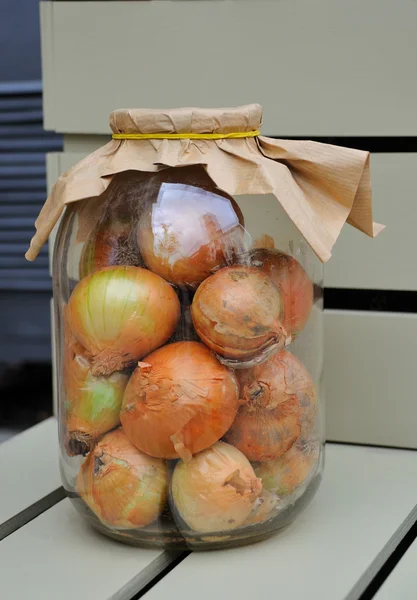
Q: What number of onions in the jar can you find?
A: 11